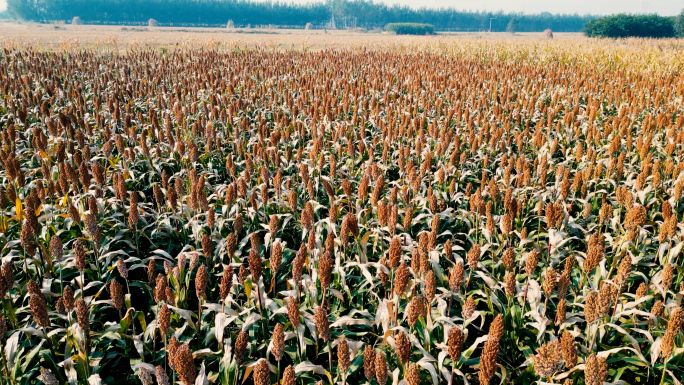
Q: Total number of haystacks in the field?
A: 5